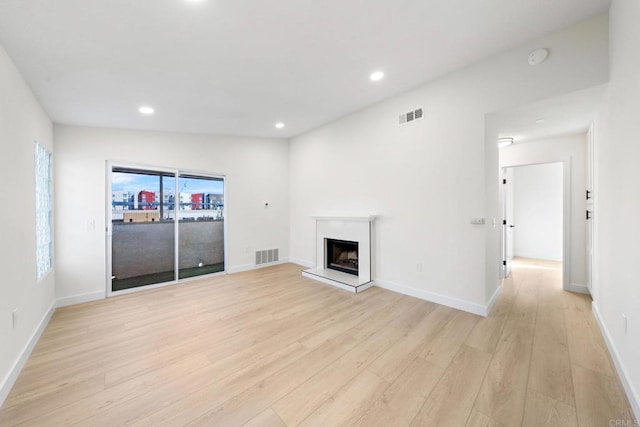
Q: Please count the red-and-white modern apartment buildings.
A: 2